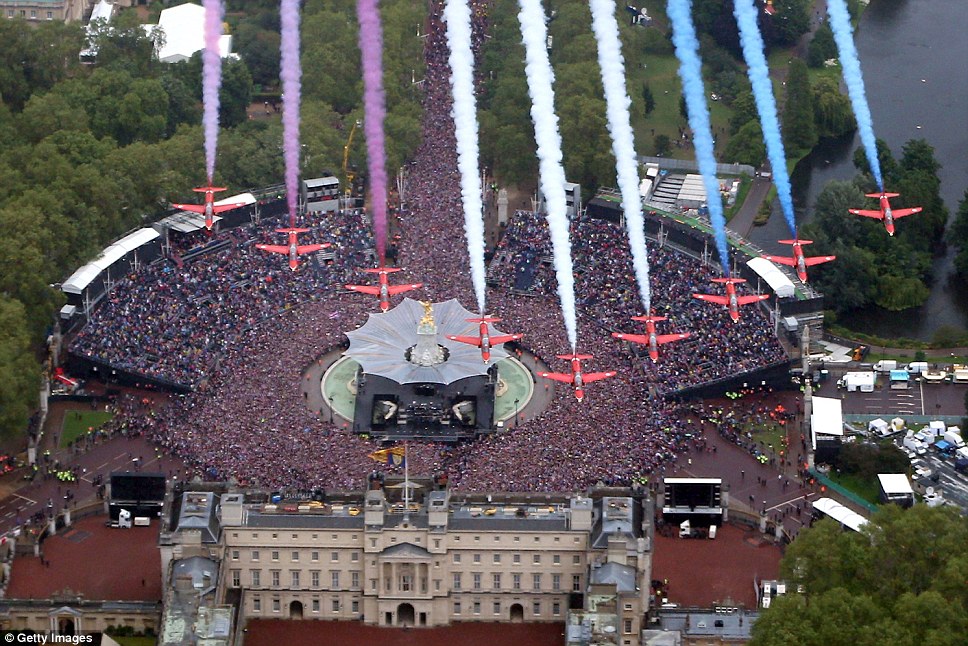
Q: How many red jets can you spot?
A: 9